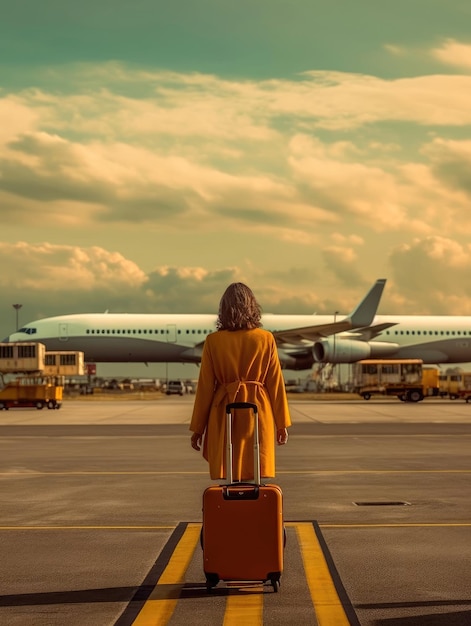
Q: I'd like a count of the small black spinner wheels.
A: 2